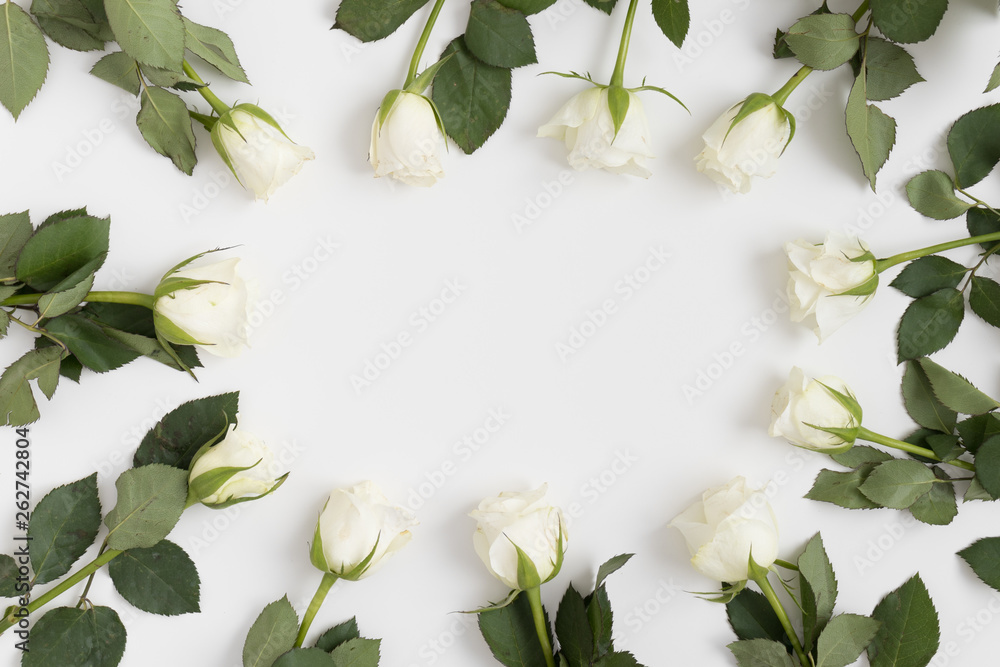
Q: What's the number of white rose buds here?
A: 11